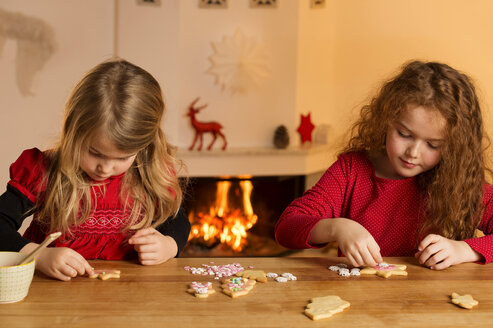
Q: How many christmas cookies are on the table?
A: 7